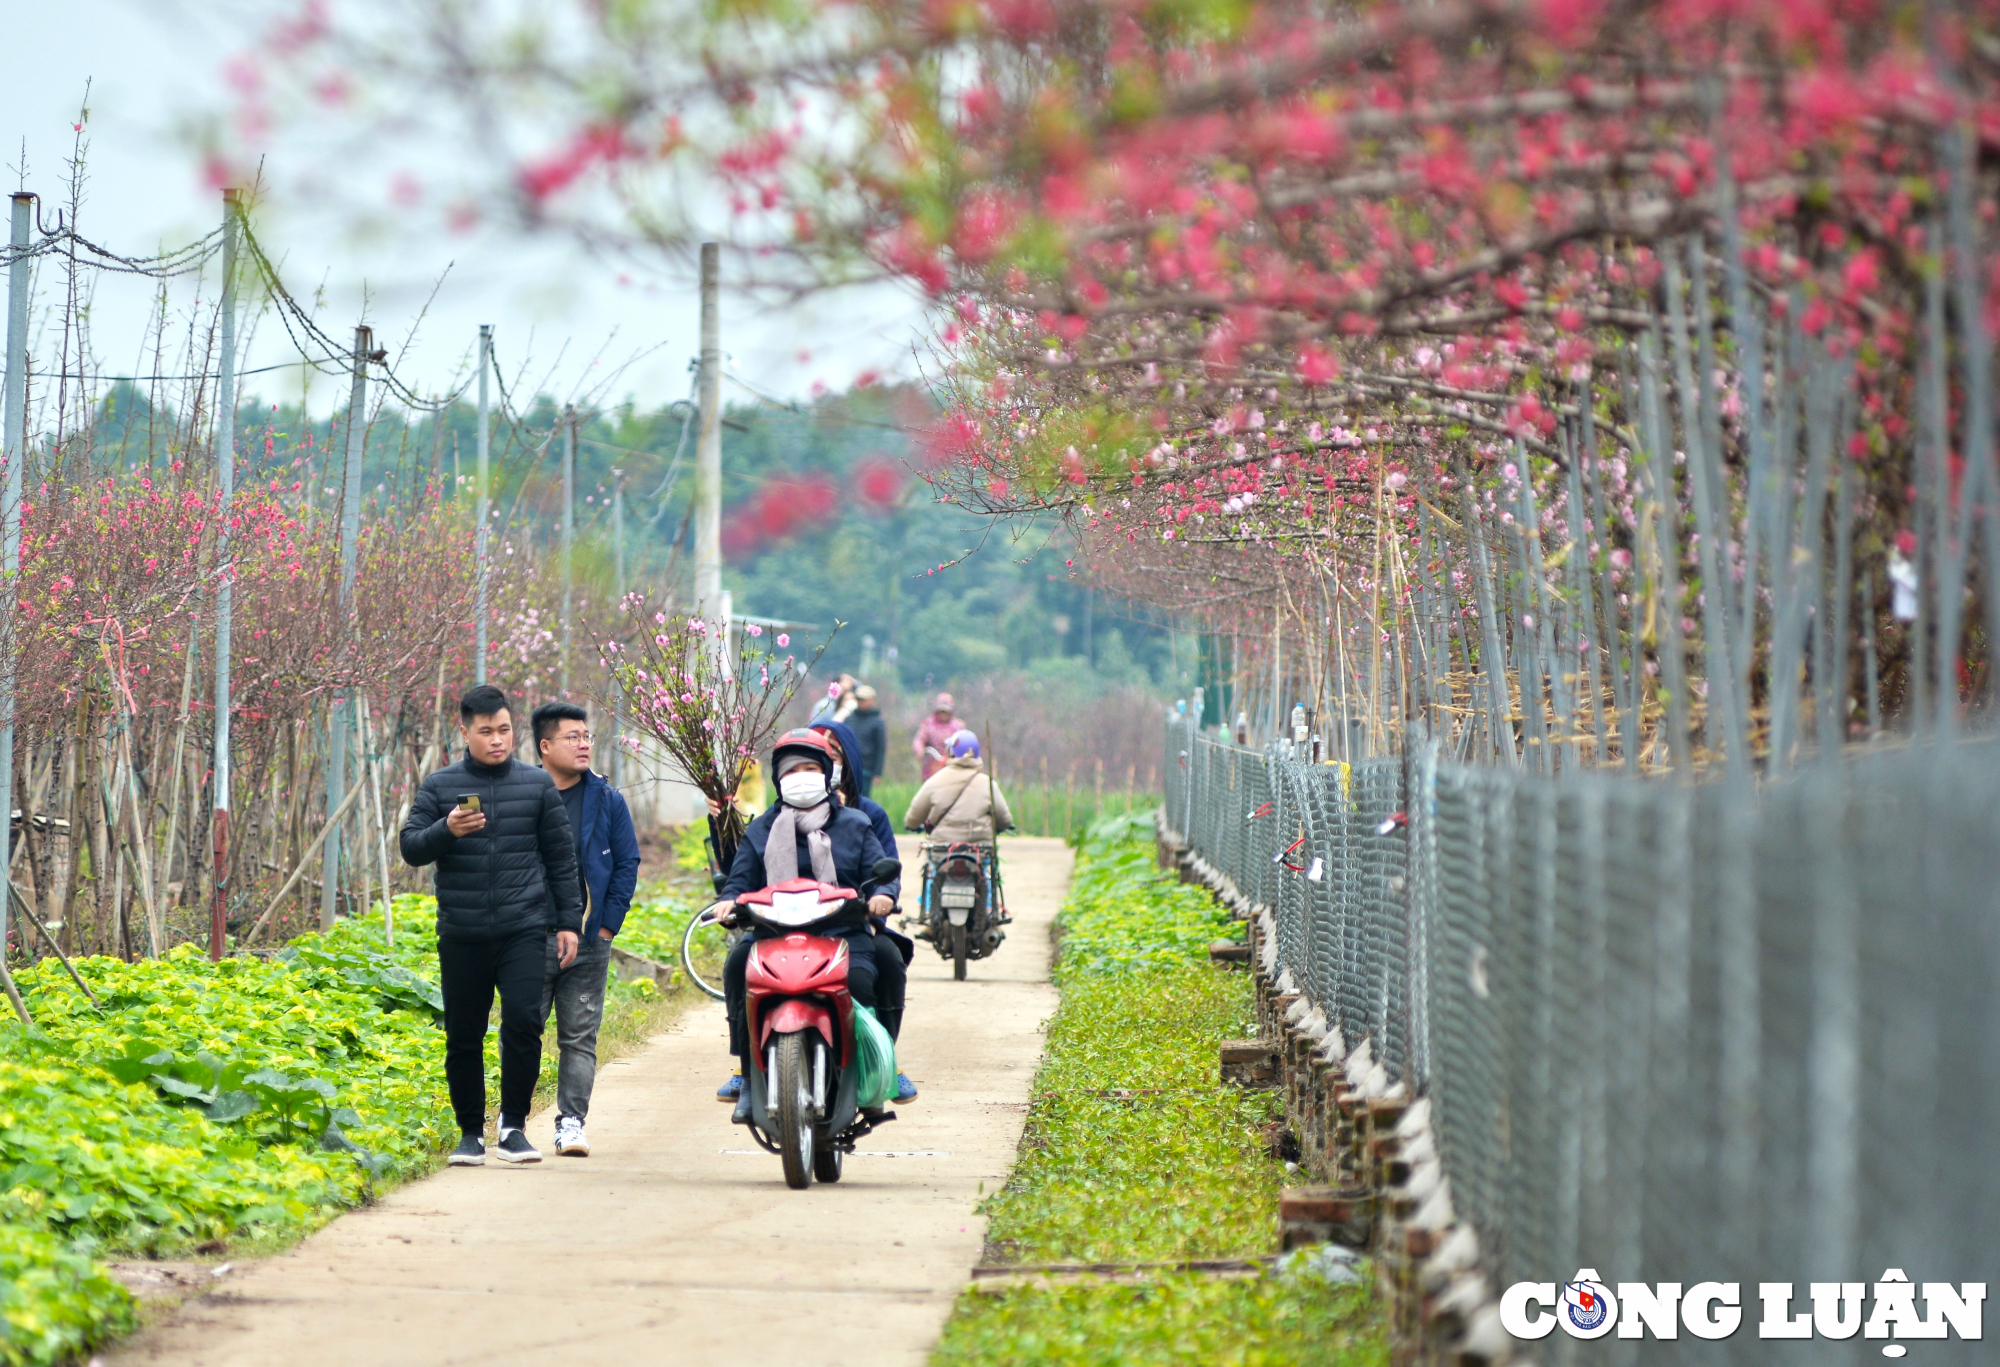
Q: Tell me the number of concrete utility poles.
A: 1